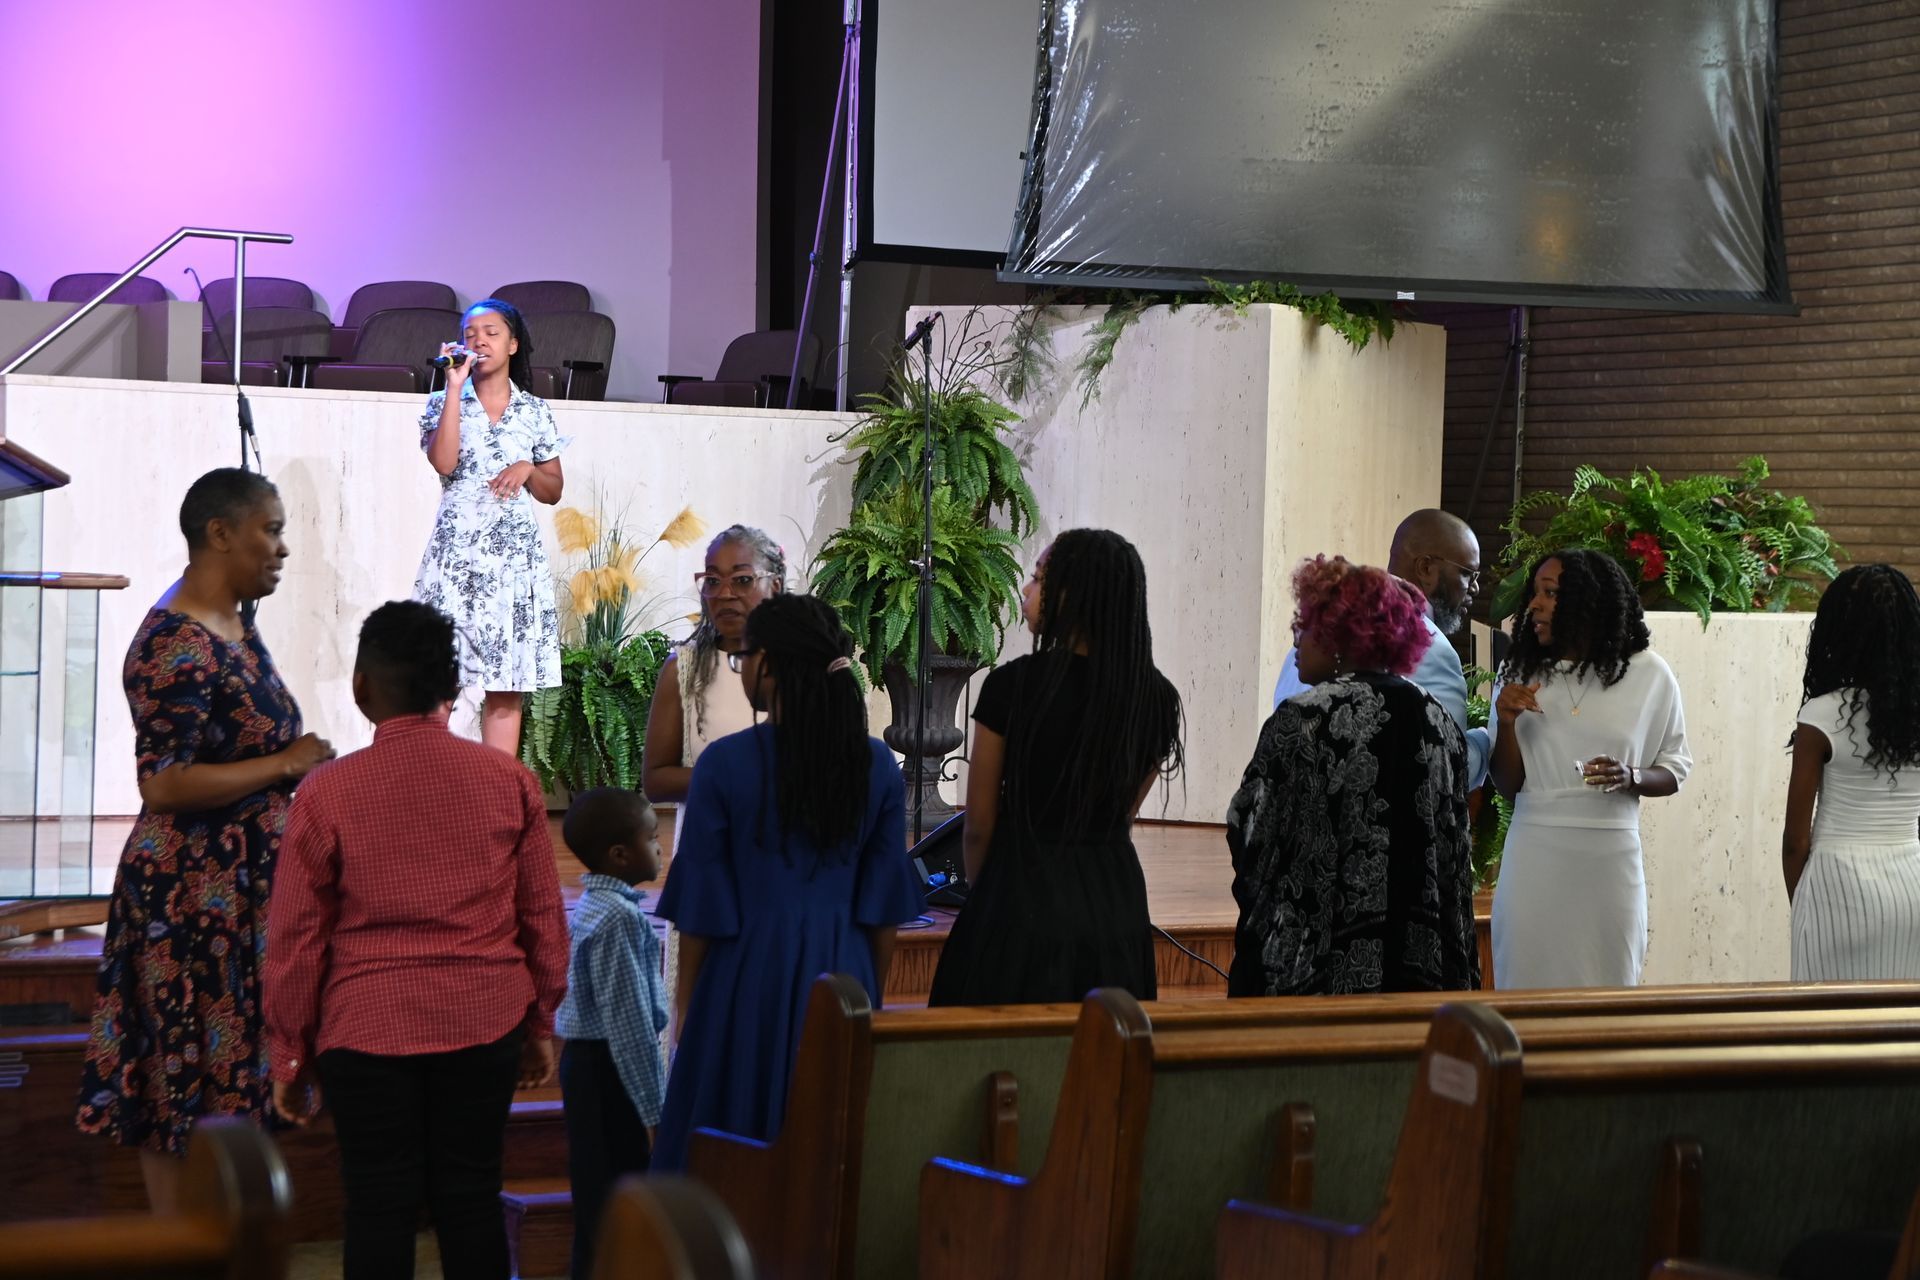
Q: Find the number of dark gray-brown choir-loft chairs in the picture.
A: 9